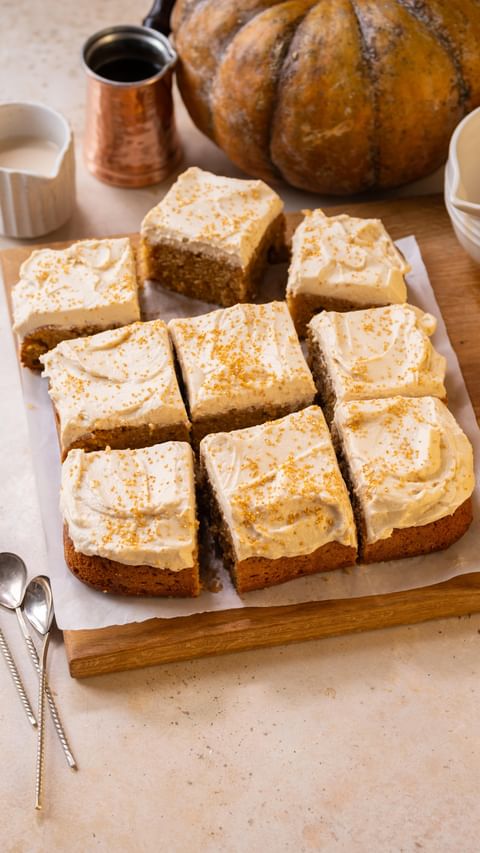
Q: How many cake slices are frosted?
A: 9